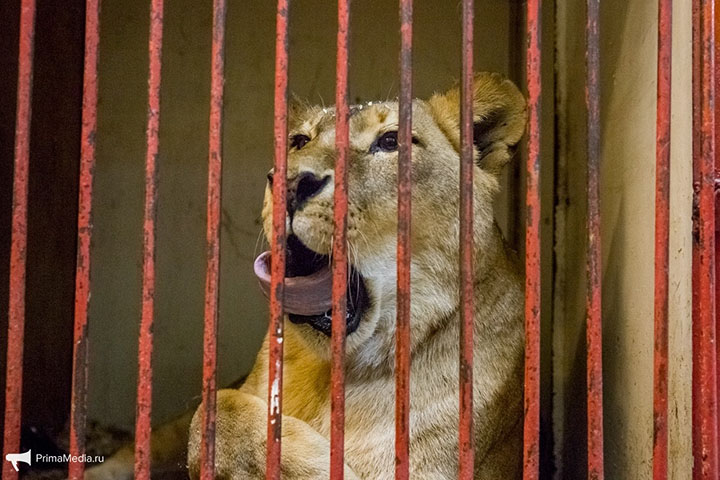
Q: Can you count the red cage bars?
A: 12